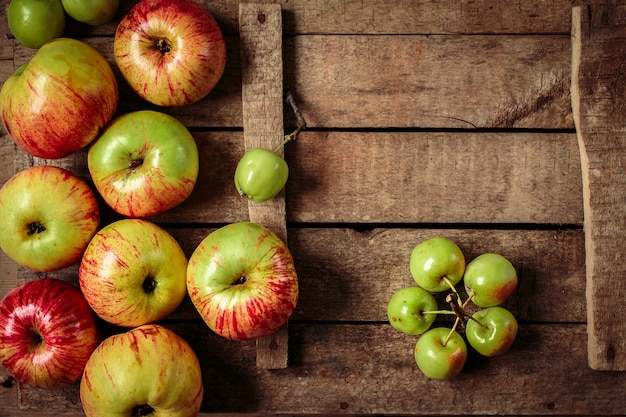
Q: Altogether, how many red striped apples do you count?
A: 8